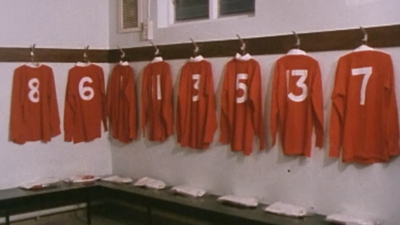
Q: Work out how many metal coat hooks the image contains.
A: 8